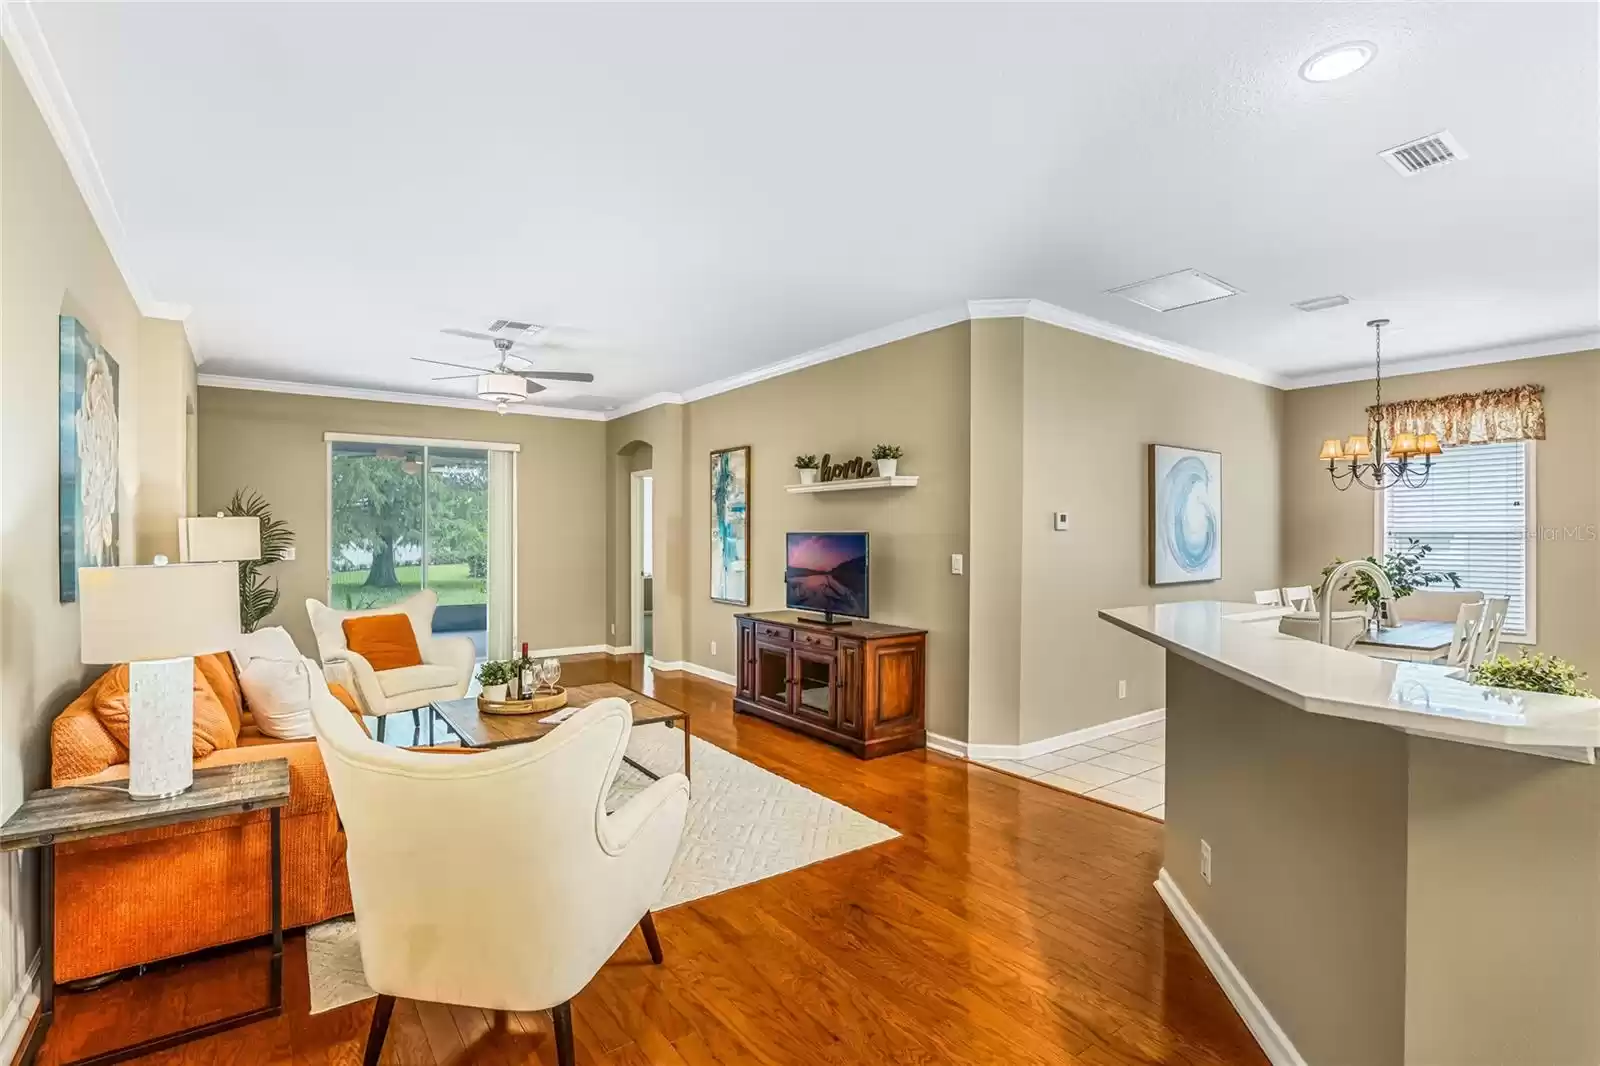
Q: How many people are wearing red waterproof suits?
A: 0